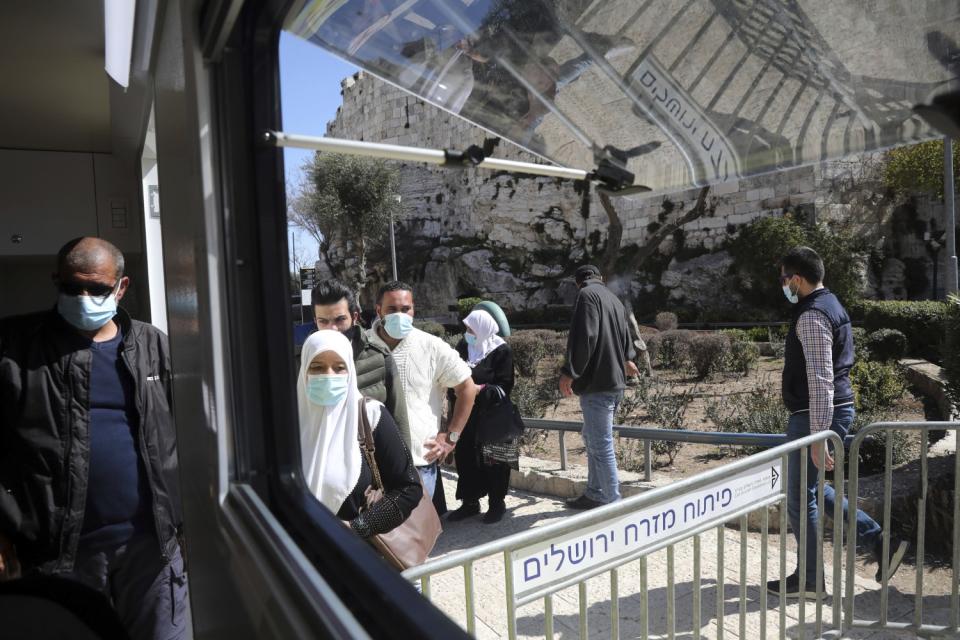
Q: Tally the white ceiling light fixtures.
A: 1